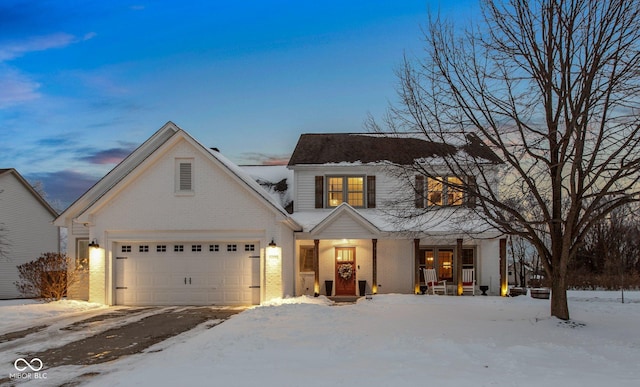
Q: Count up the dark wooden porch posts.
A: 5